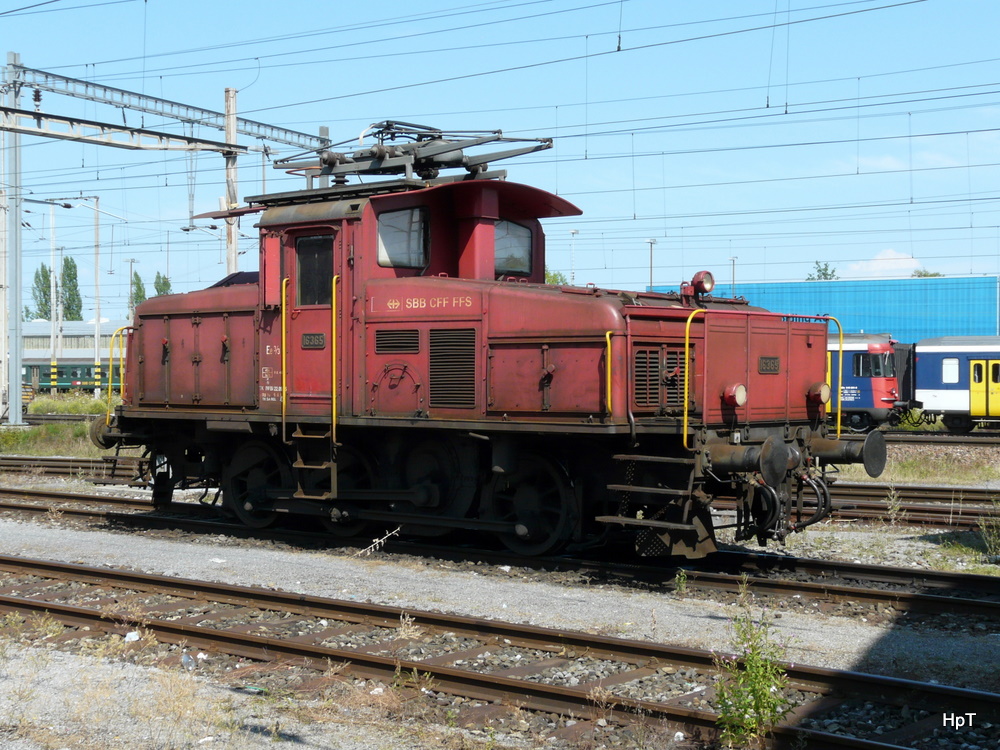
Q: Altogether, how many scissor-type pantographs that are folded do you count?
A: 1